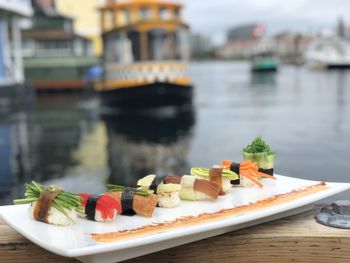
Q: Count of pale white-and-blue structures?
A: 1